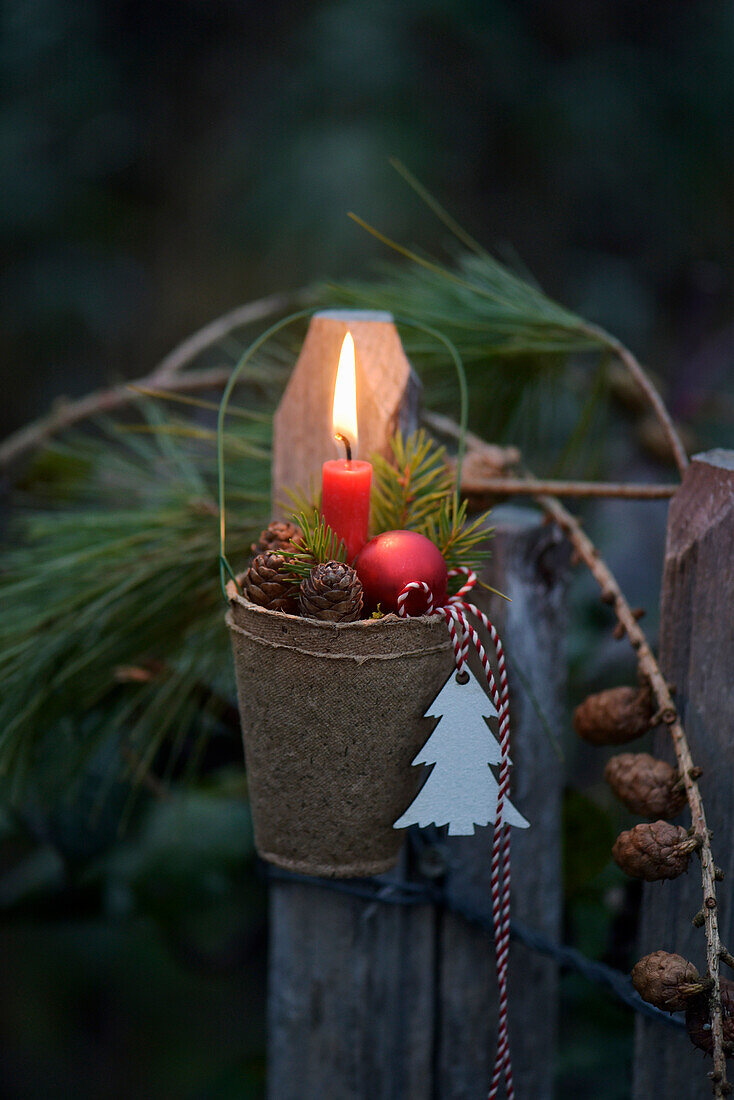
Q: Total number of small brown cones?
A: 8